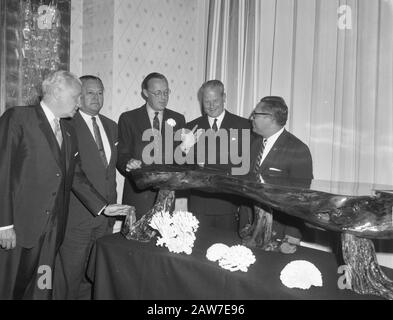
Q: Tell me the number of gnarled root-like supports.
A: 3